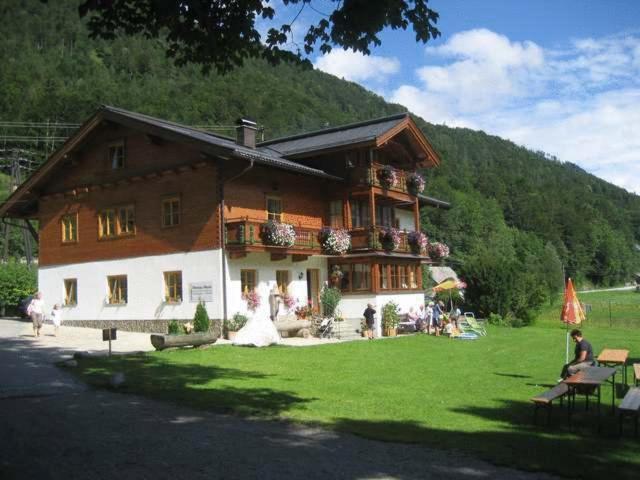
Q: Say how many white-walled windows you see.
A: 5